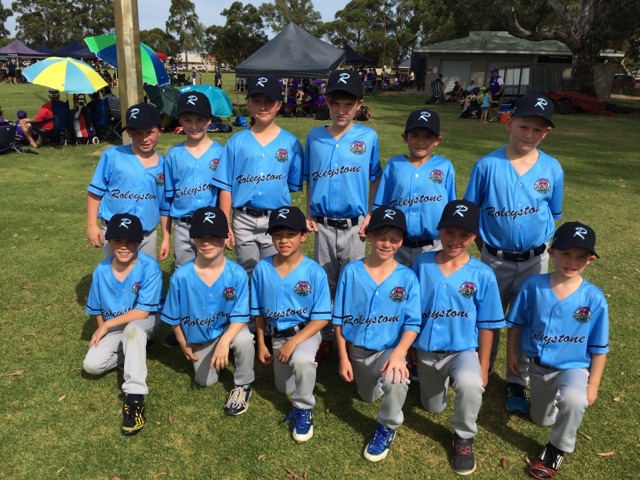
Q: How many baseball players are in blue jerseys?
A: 12